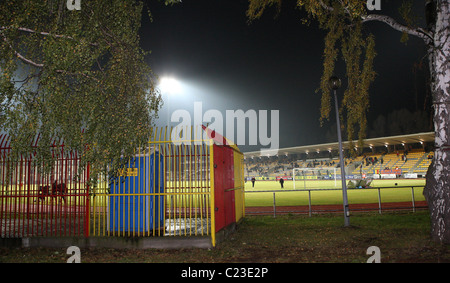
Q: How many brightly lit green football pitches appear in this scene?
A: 1